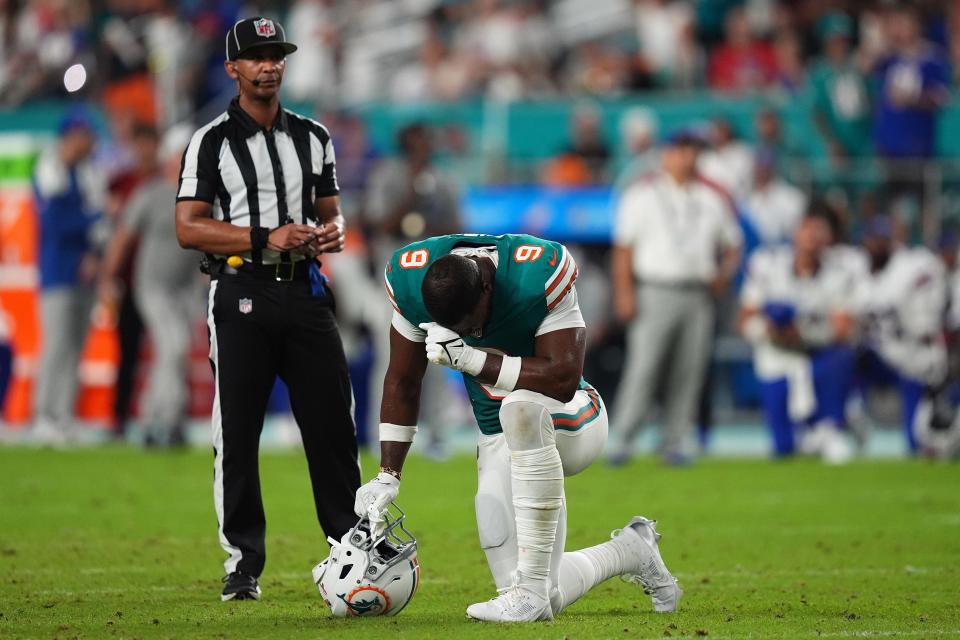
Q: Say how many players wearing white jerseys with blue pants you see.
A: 2